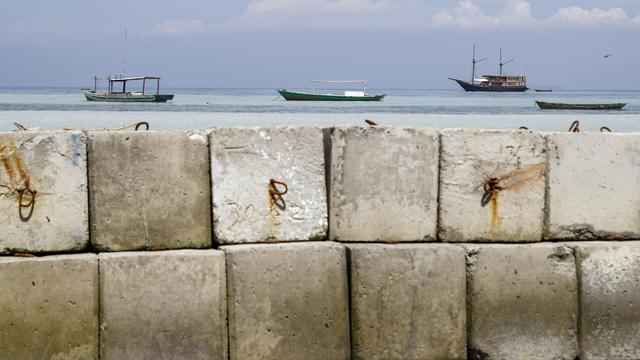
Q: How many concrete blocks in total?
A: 12